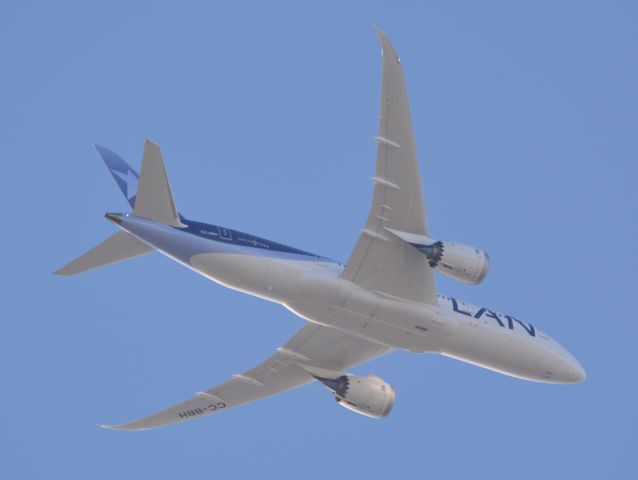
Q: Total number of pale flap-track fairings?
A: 6